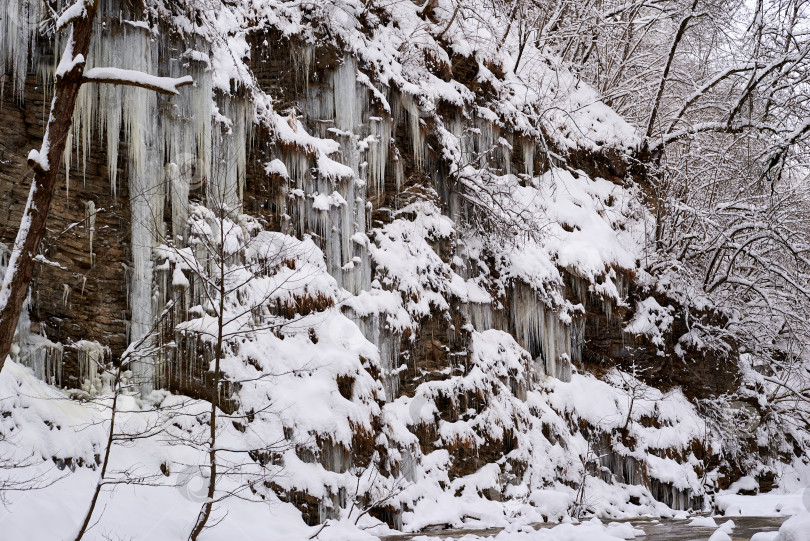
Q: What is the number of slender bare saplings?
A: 2